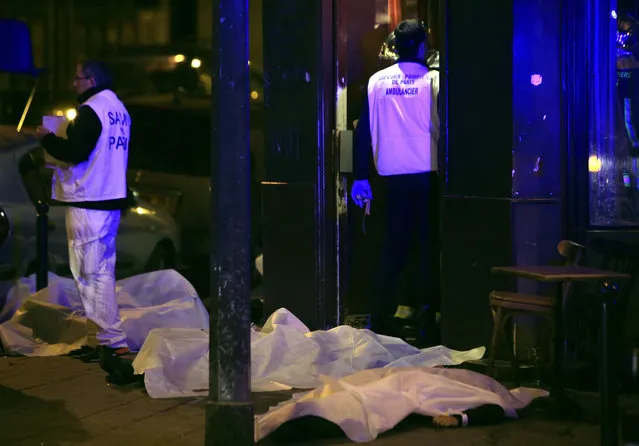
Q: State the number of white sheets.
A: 3